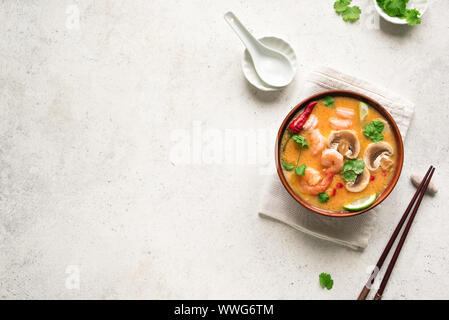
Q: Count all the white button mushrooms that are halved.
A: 3